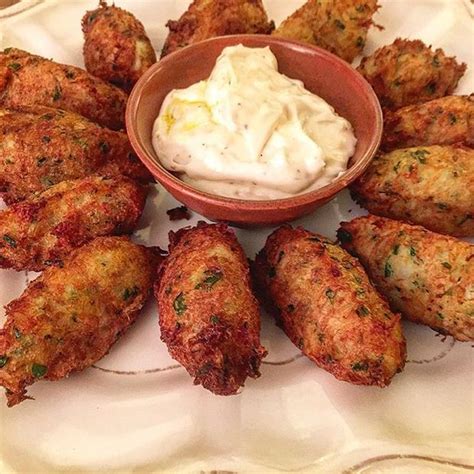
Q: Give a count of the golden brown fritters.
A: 13